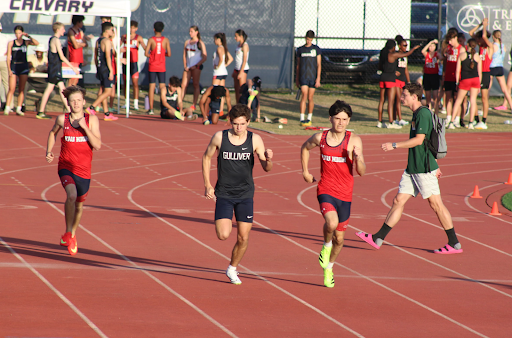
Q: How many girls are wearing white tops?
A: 3